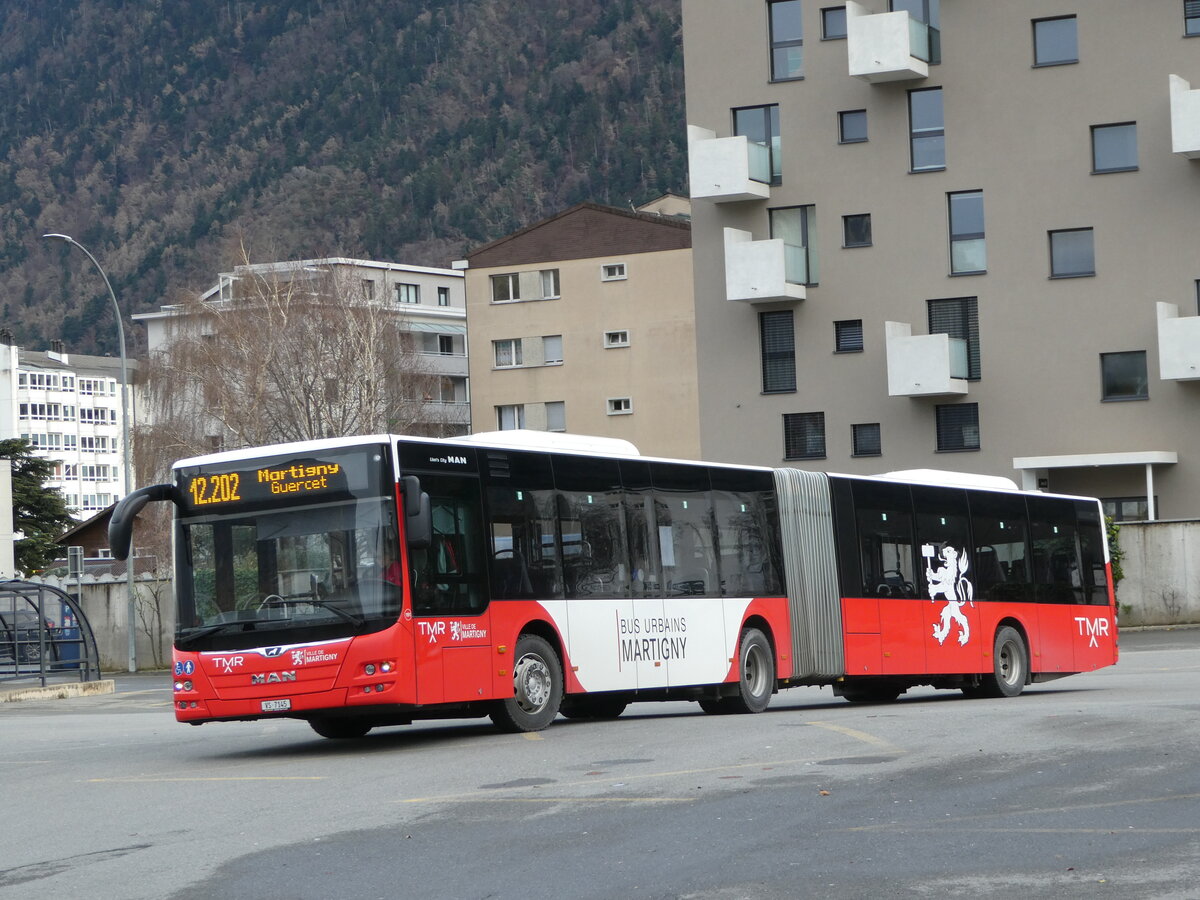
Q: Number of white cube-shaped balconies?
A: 6